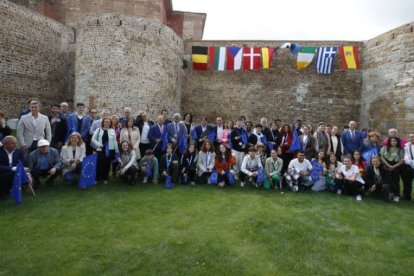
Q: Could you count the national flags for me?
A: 9